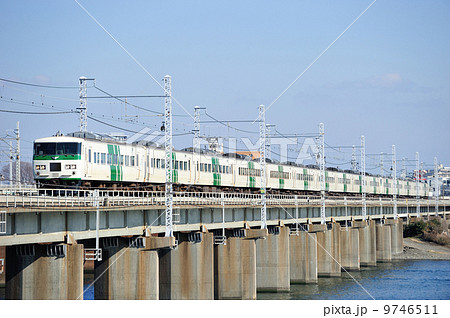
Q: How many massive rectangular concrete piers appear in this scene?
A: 11